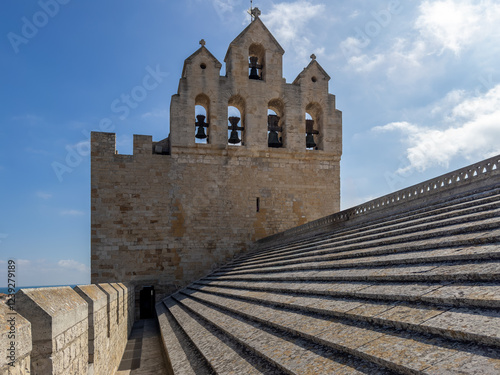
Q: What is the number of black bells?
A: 5